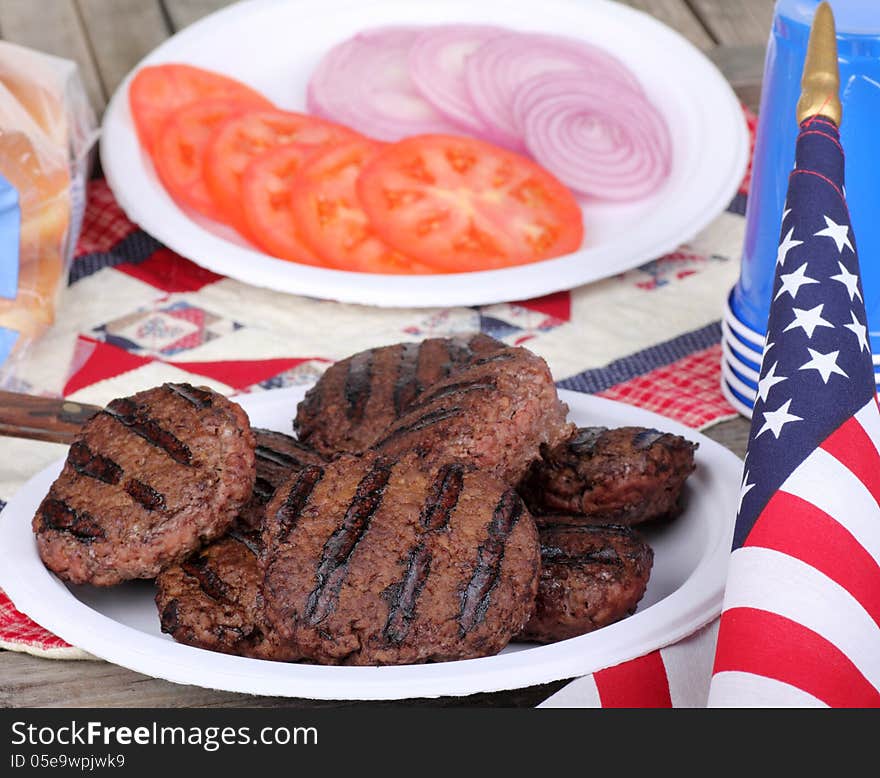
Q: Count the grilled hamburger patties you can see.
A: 8